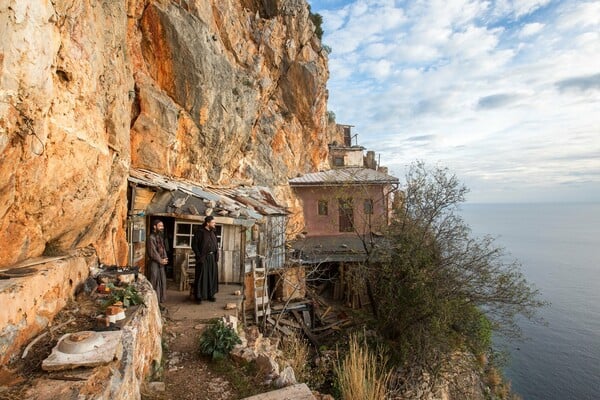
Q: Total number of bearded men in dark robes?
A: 2